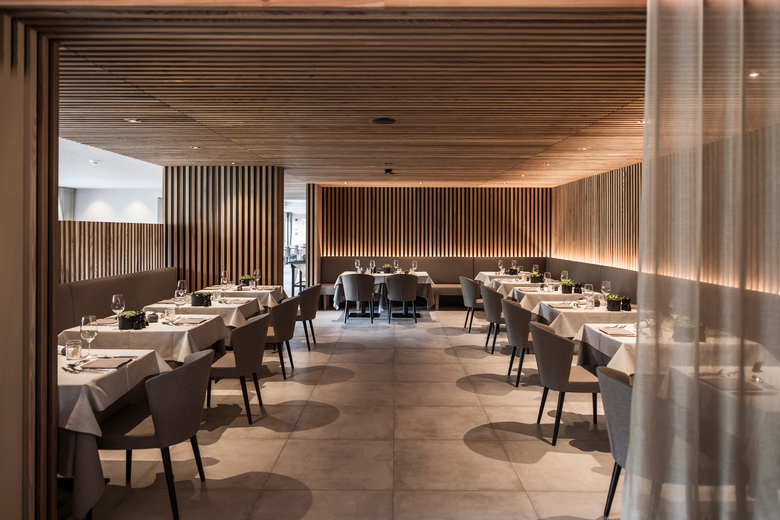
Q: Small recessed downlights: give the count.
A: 11